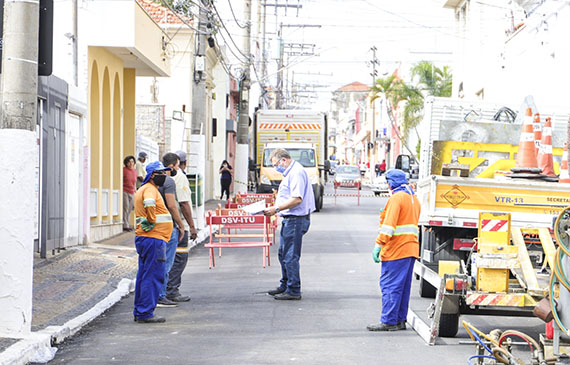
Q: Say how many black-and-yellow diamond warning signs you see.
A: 1